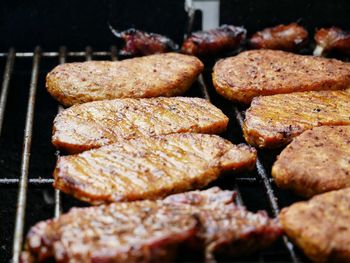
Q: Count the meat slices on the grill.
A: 8